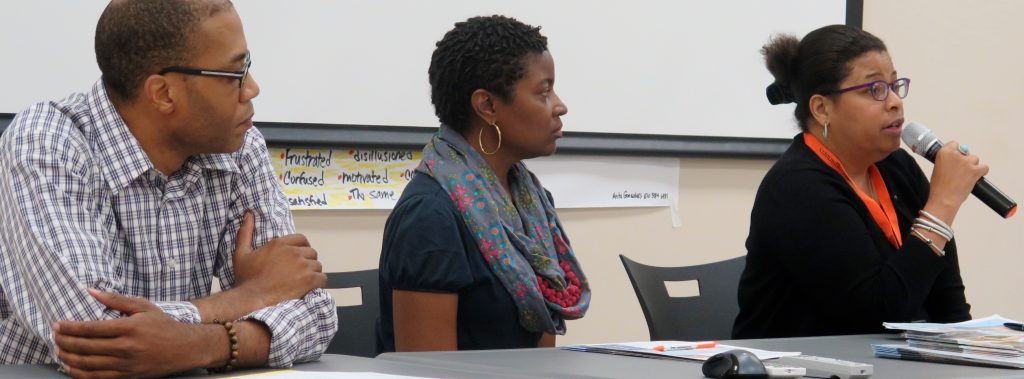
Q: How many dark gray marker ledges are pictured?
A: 1